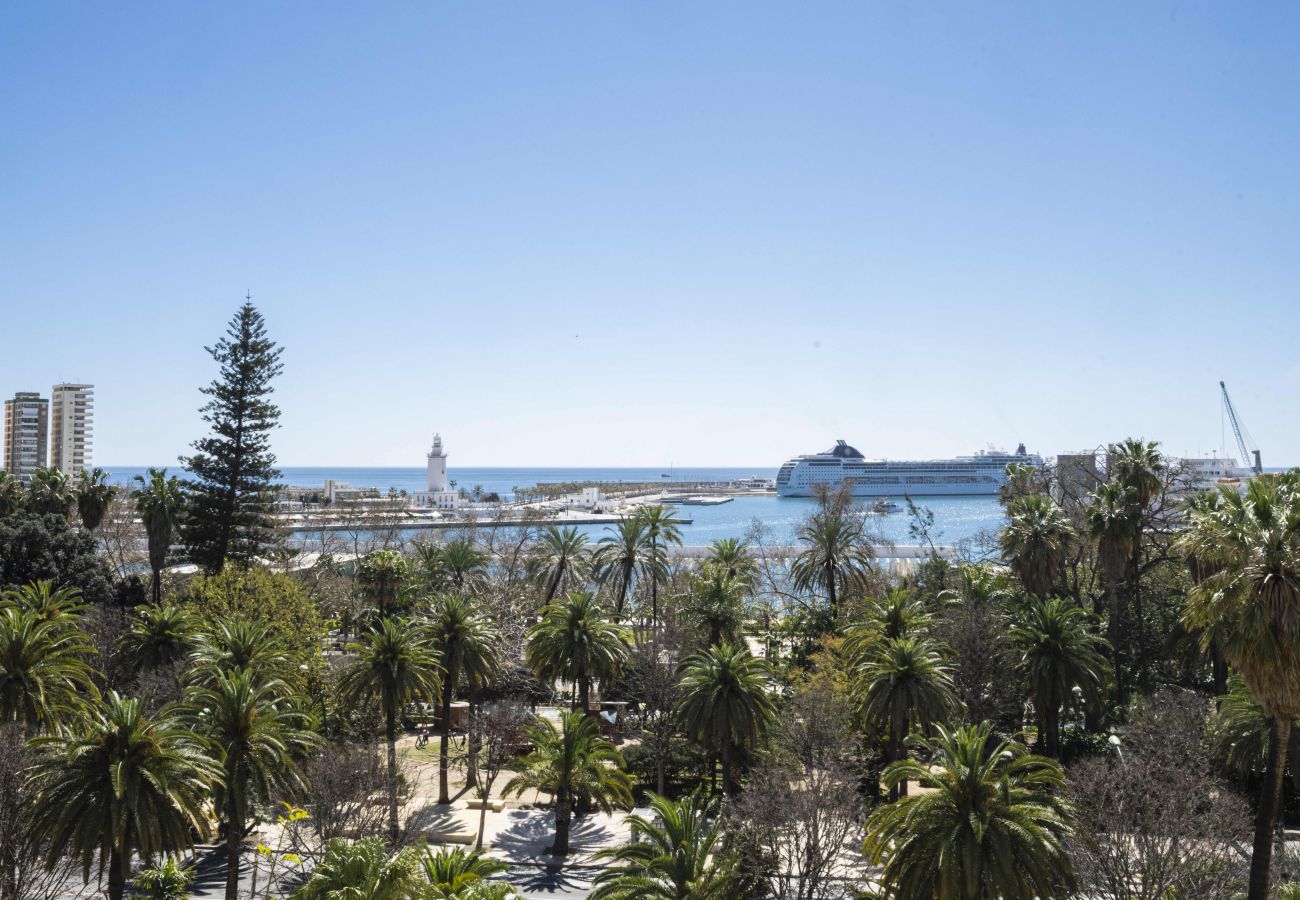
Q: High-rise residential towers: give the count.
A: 2